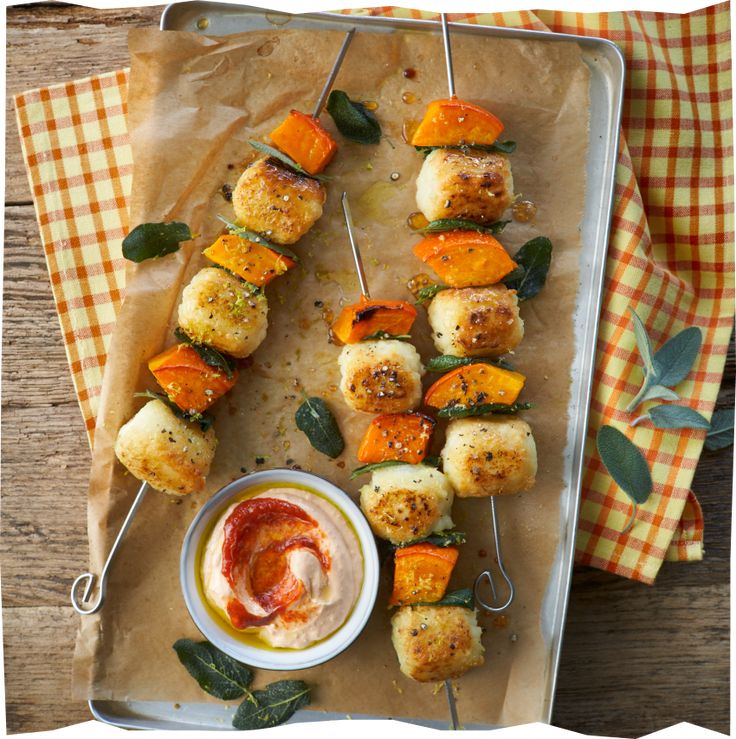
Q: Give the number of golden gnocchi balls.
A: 9